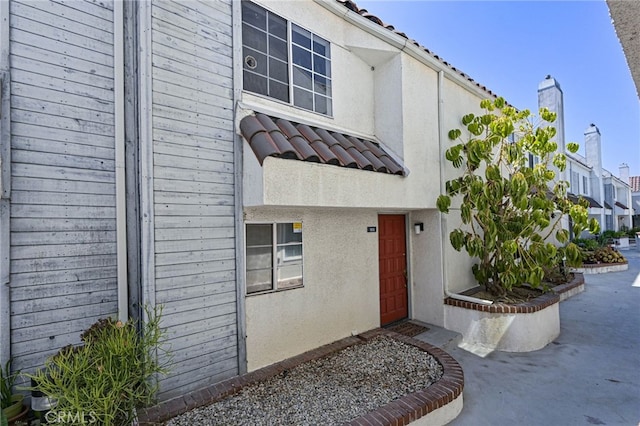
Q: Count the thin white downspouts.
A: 2